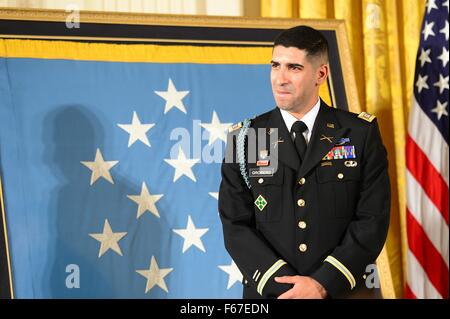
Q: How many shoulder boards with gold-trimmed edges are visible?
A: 2